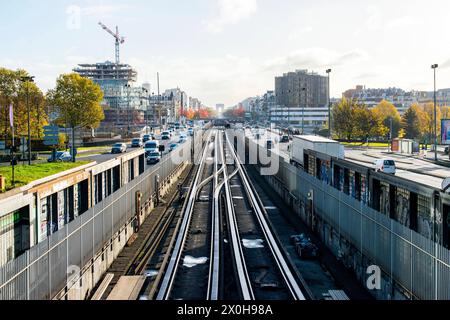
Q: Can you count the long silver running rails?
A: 4